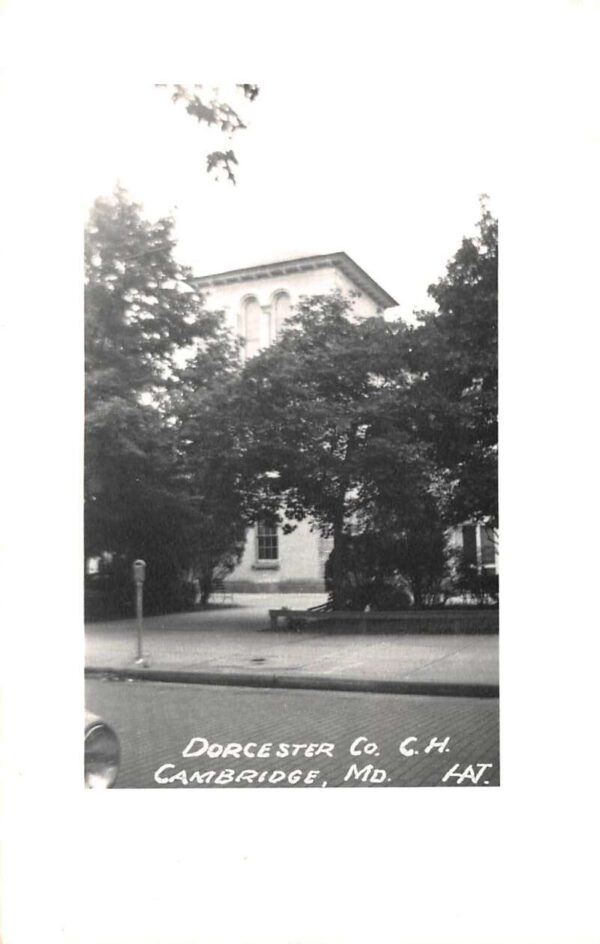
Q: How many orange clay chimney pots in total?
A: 0